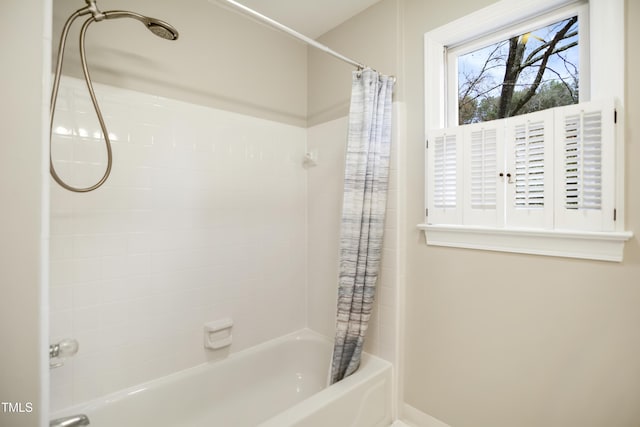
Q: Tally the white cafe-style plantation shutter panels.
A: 4